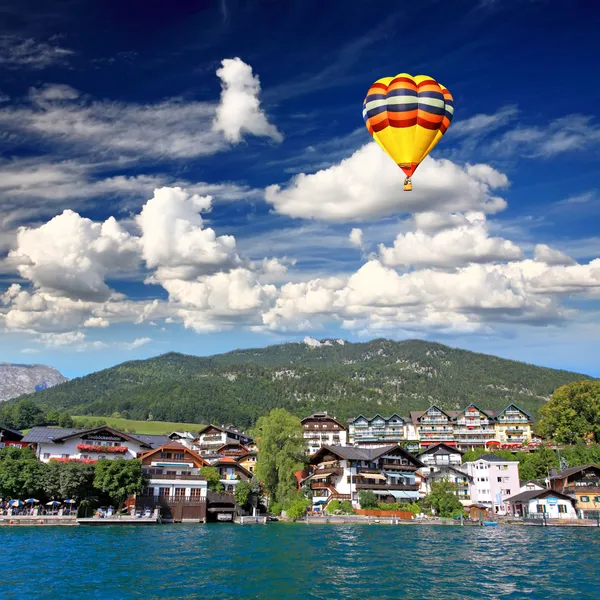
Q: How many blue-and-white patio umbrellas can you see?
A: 4